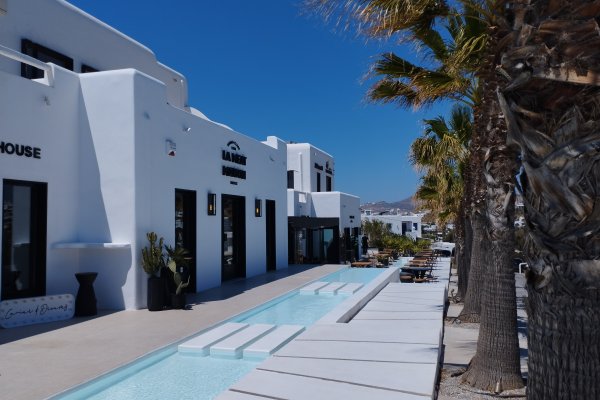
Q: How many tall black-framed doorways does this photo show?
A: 4